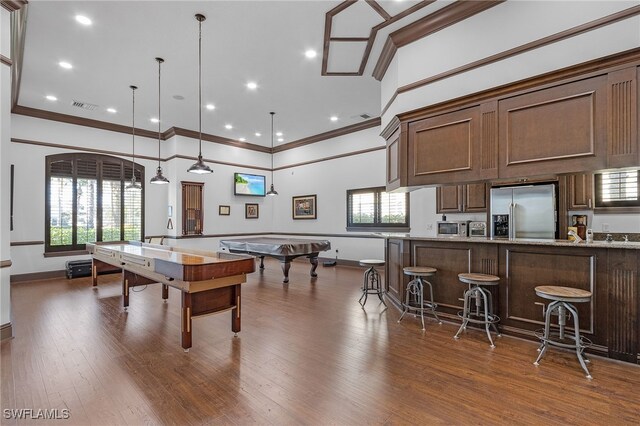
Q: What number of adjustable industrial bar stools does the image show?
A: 4